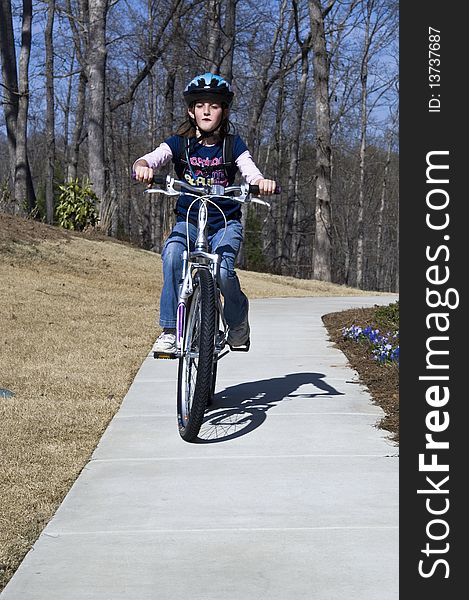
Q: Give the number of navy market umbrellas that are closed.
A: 0